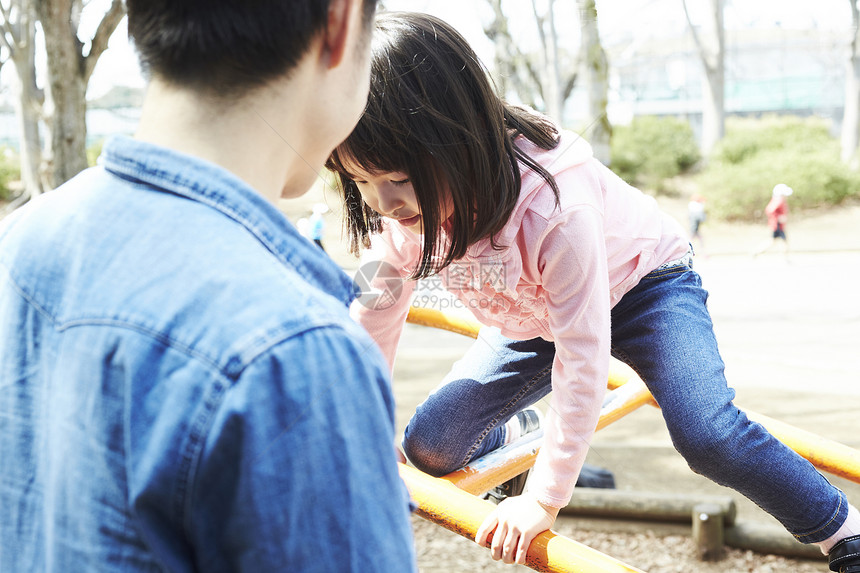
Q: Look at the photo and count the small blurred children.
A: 3